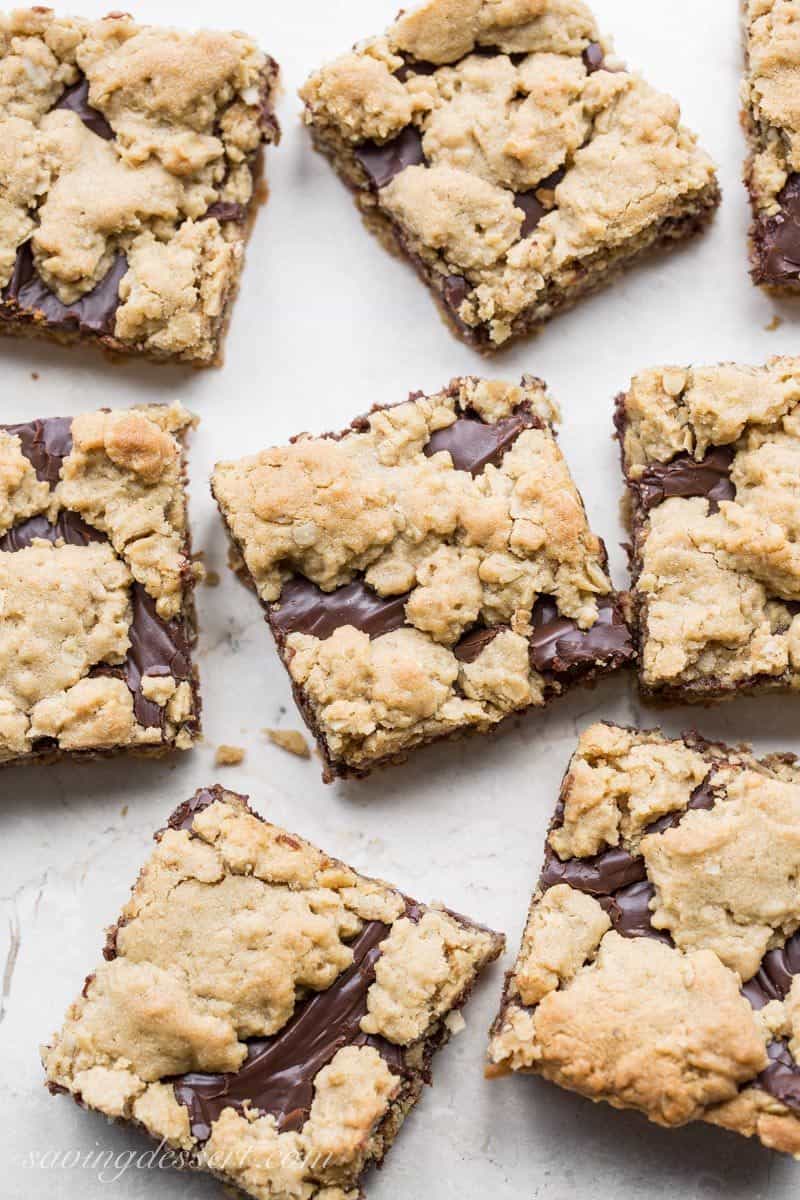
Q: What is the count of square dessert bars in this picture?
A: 8